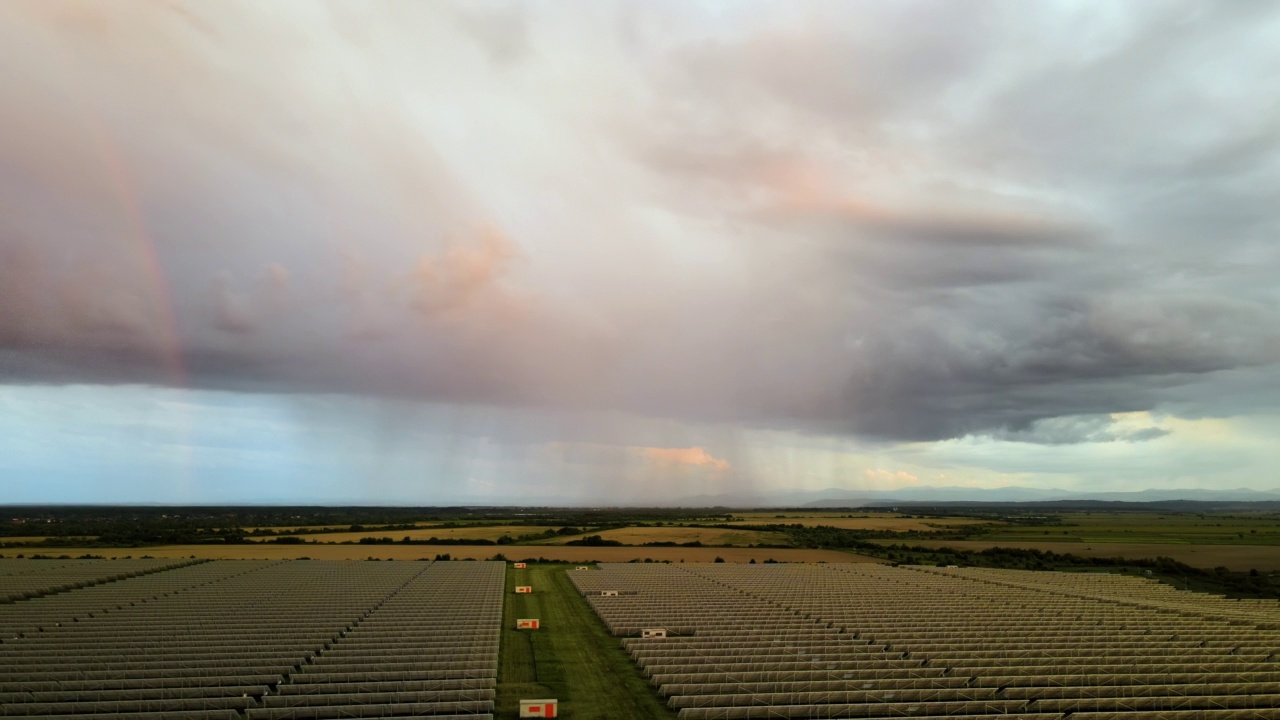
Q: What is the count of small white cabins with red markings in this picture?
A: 4